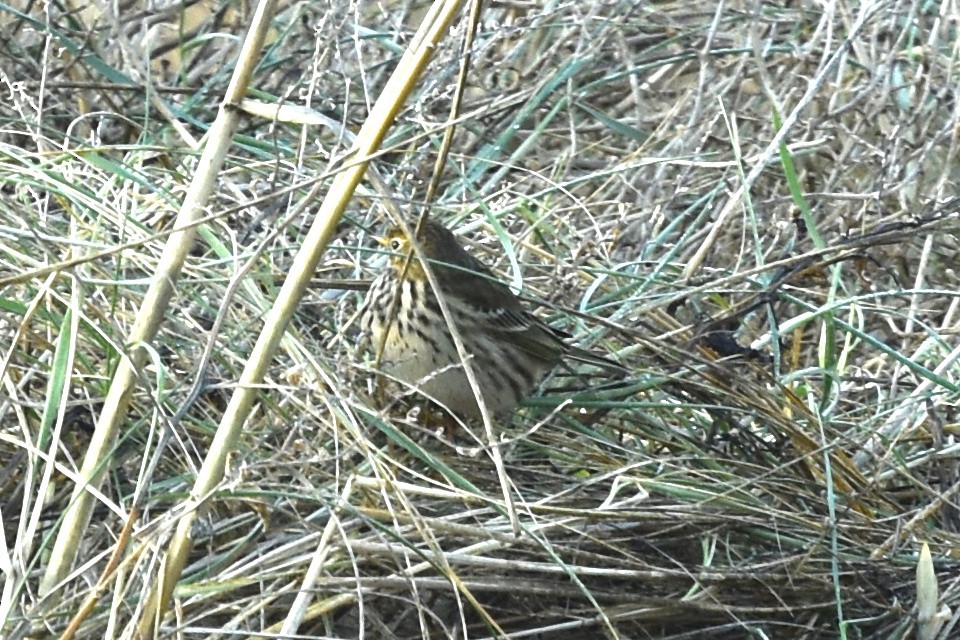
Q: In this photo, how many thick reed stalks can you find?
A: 2